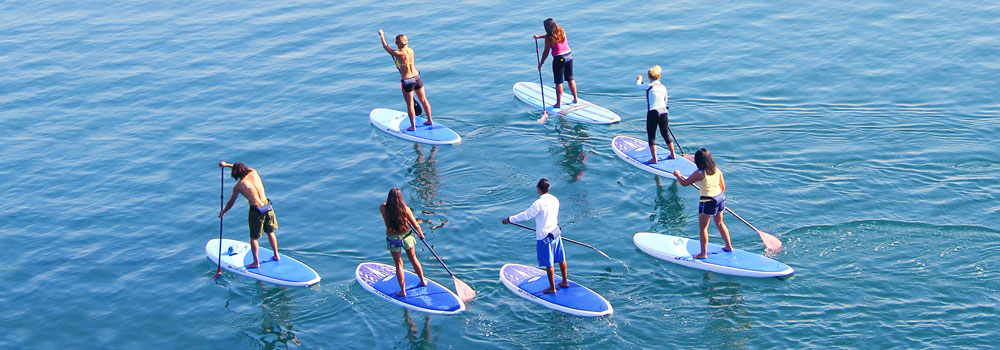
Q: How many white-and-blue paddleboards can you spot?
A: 7